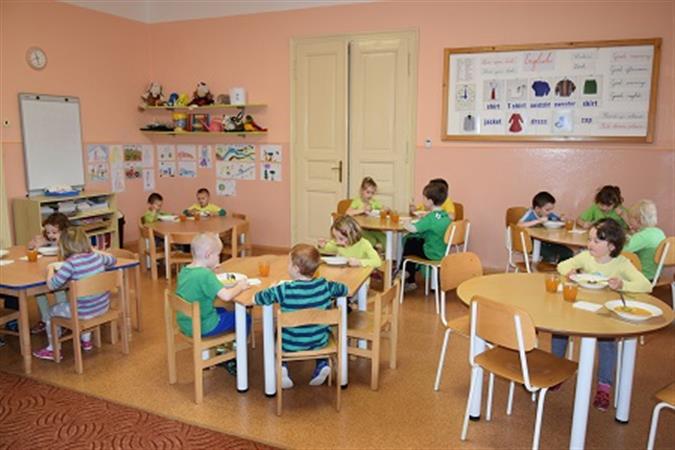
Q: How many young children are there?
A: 14